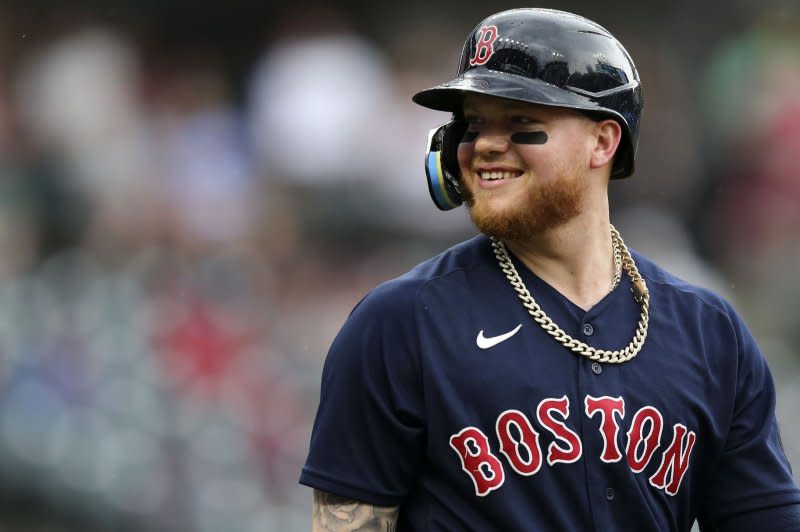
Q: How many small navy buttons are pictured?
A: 3